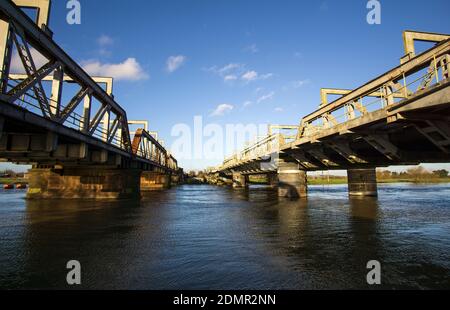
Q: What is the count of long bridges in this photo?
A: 2